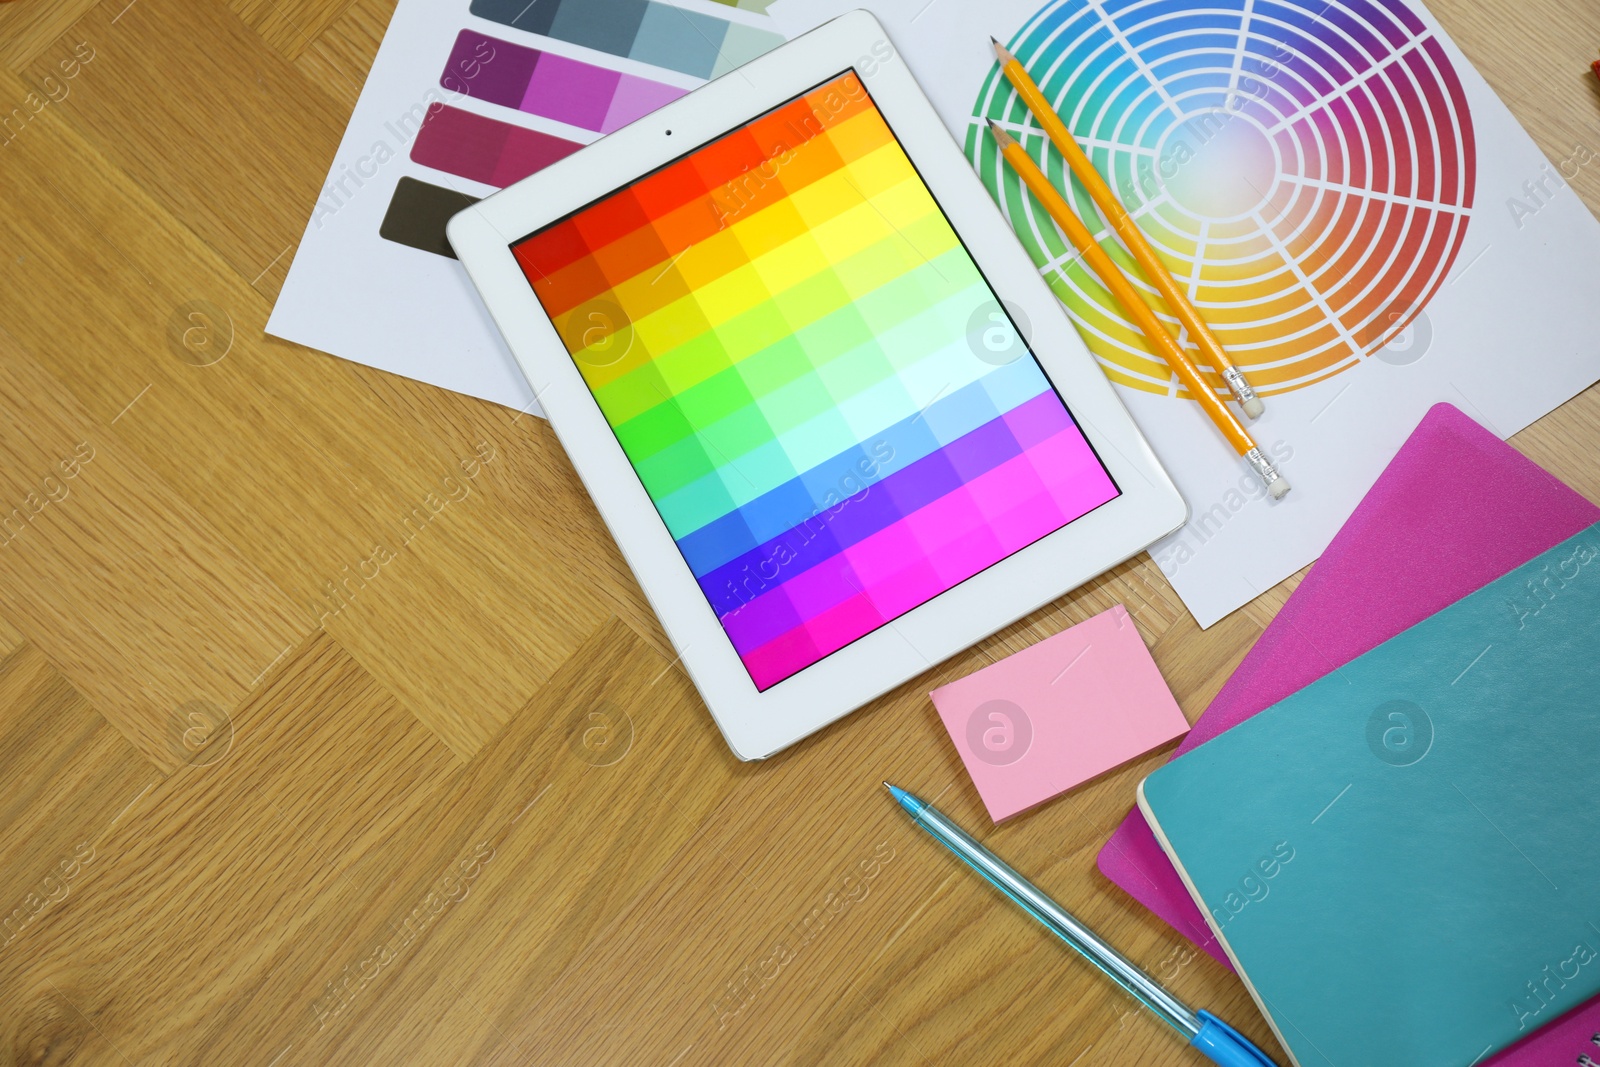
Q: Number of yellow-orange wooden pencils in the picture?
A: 2